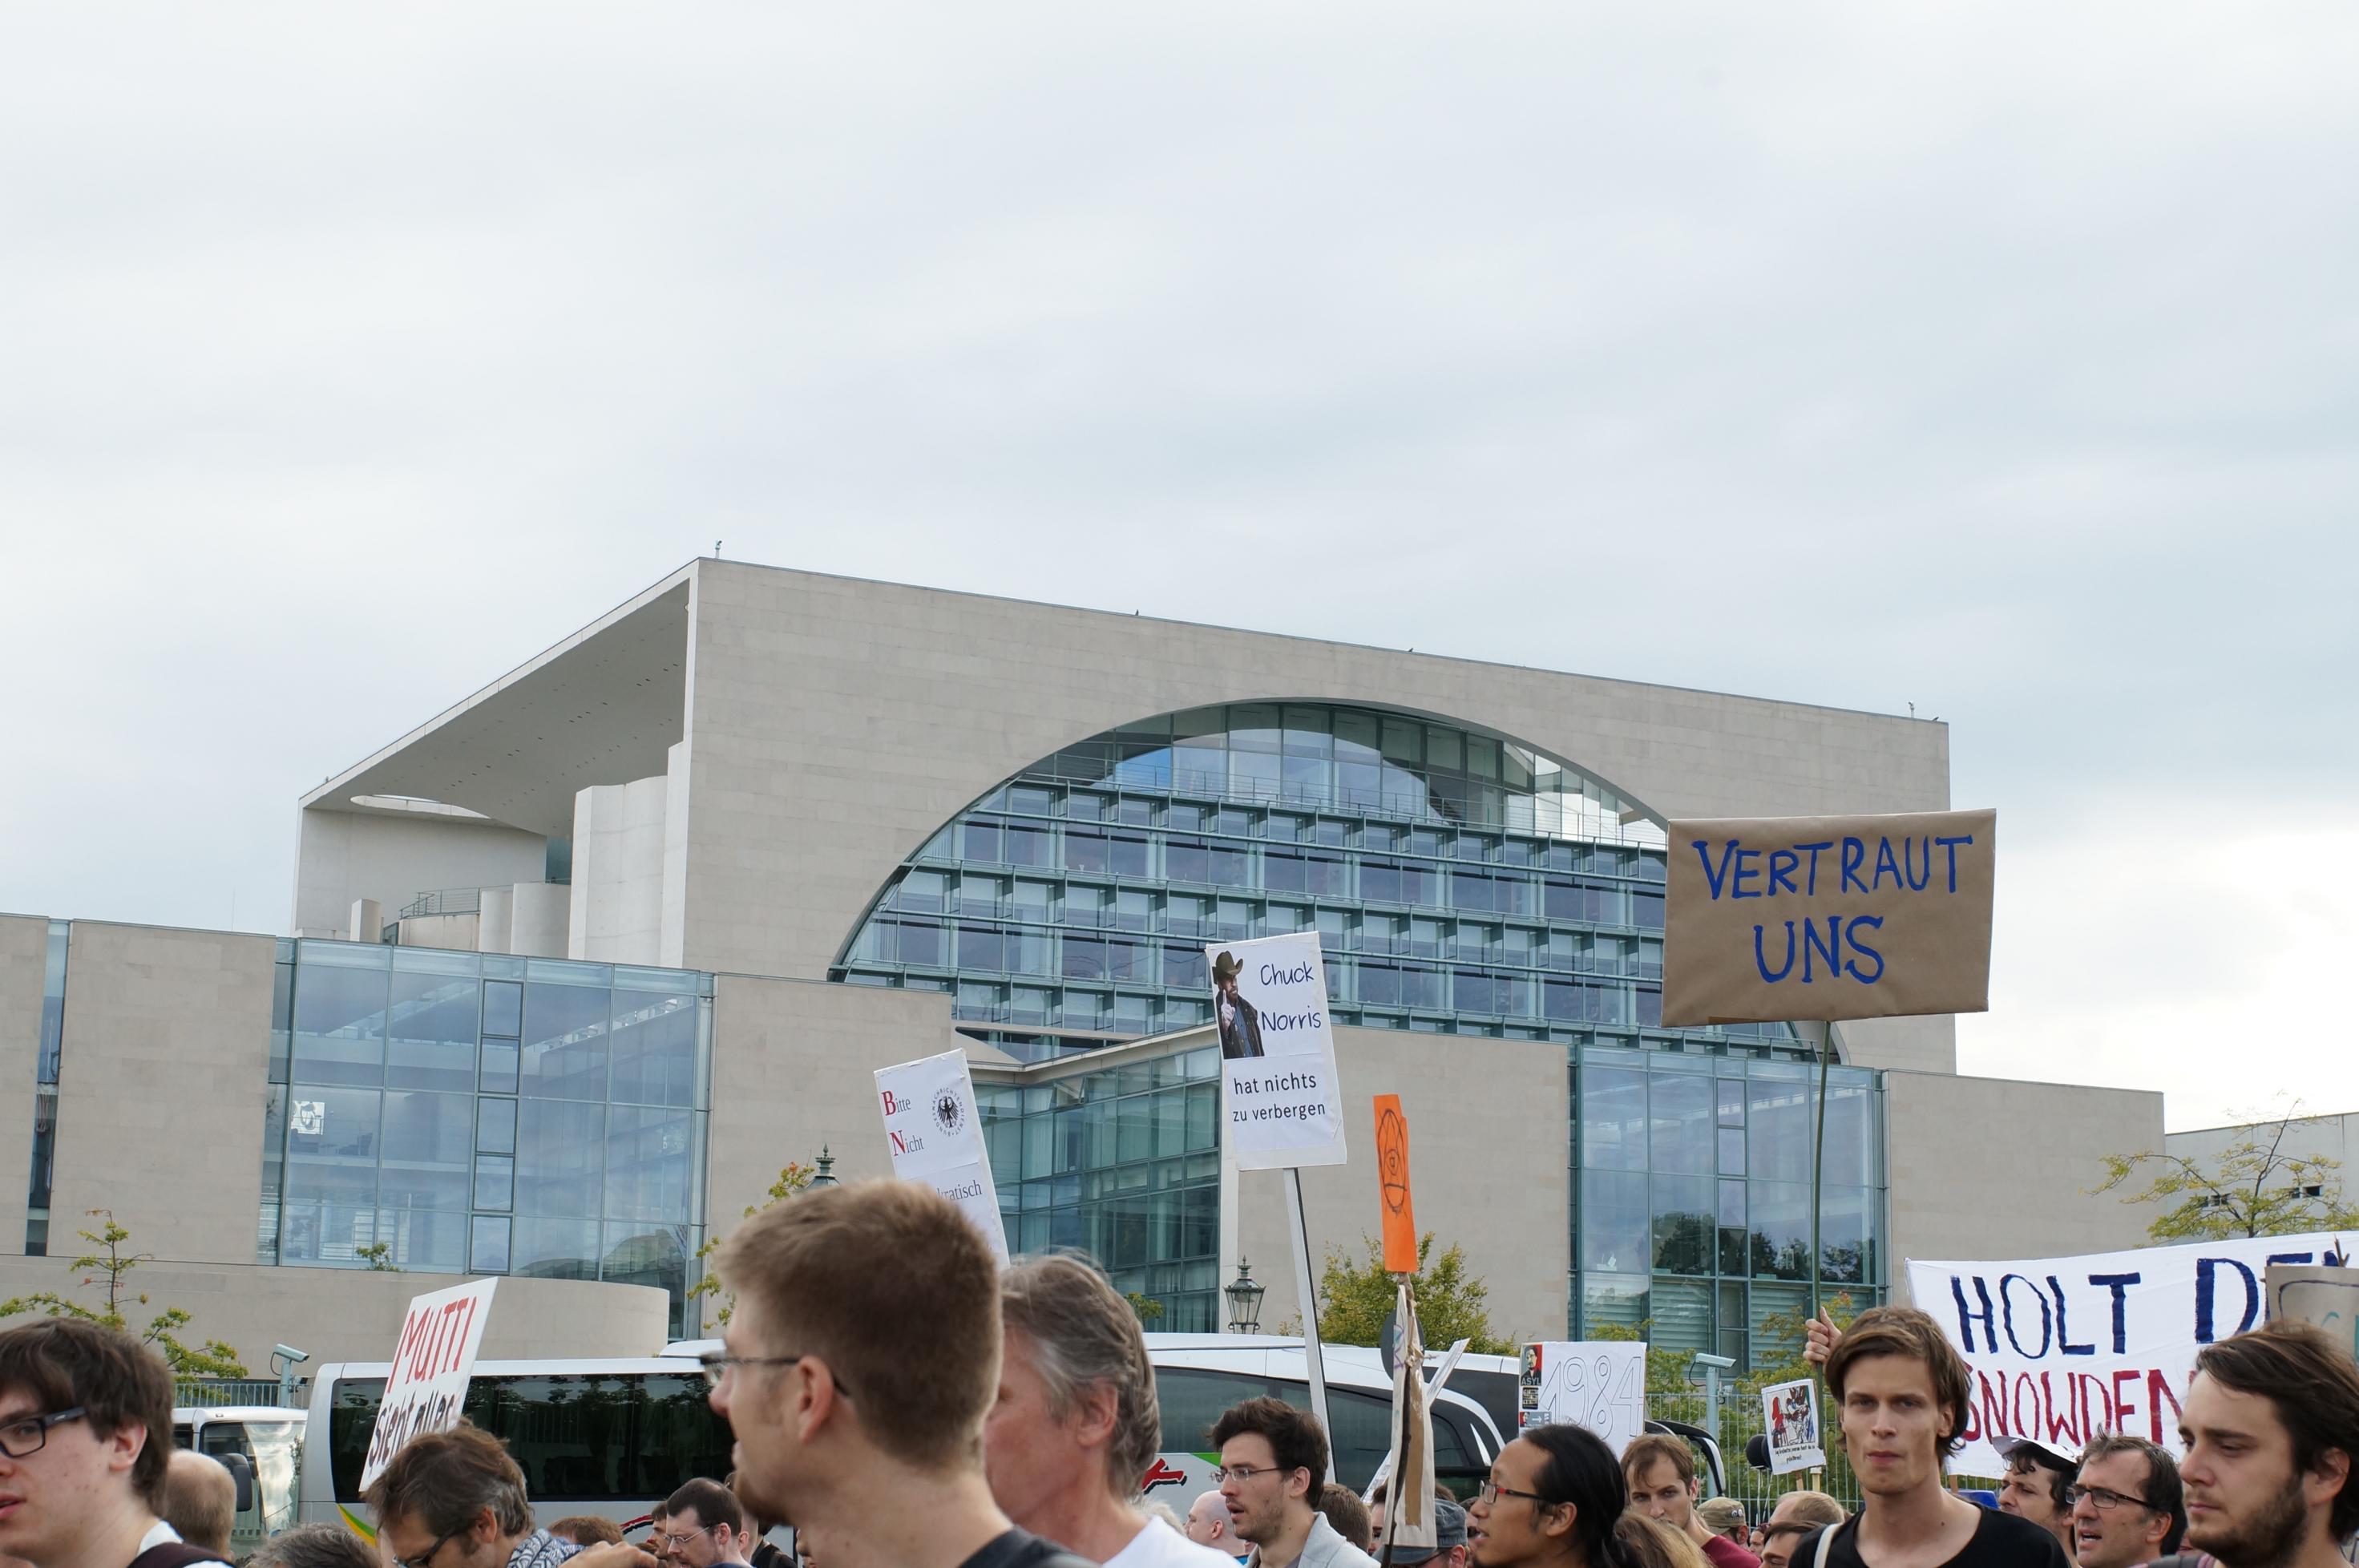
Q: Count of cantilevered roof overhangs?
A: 1